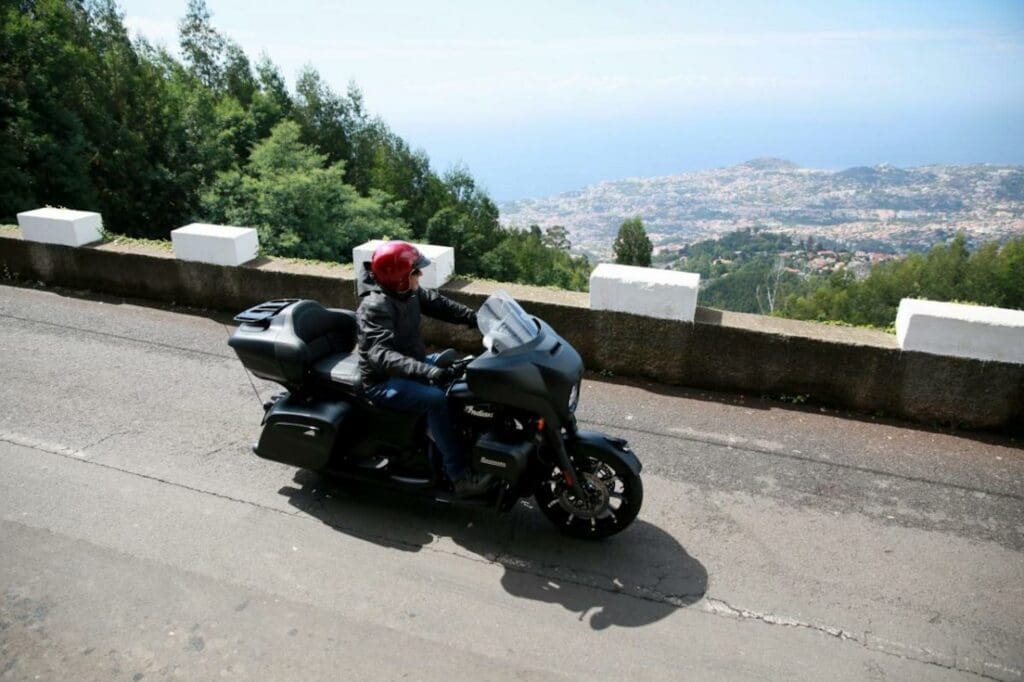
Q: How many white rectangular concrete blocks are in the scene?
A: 5